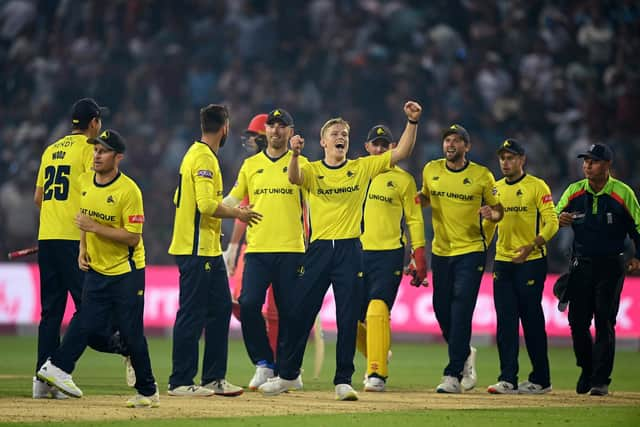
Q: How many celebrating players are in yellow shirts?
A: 8